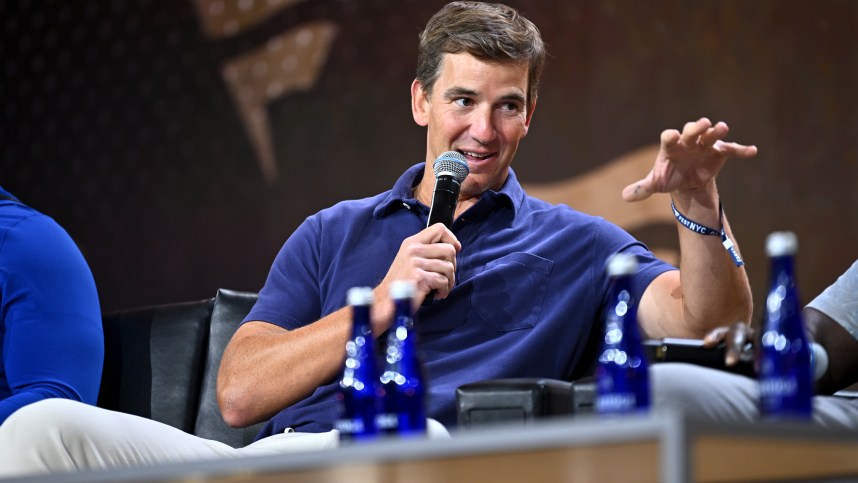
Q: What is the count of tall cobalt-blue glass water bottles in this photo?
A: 4